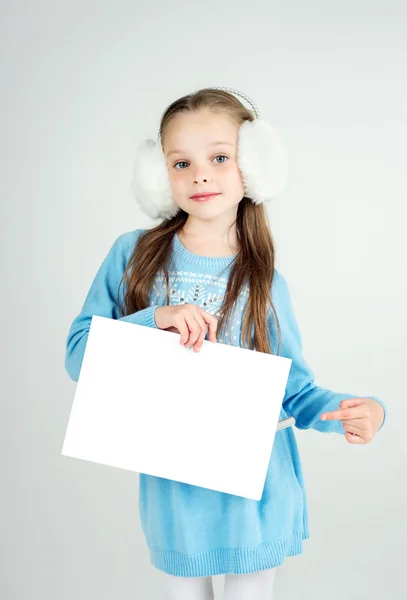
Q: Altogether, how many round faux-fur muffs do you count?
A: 2